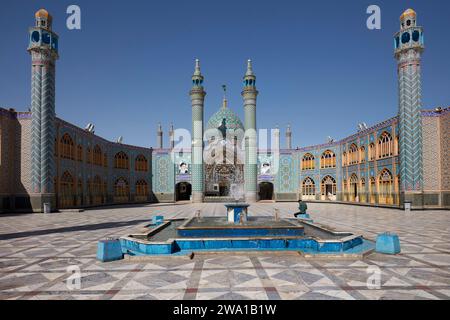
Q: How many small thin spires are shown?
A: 4